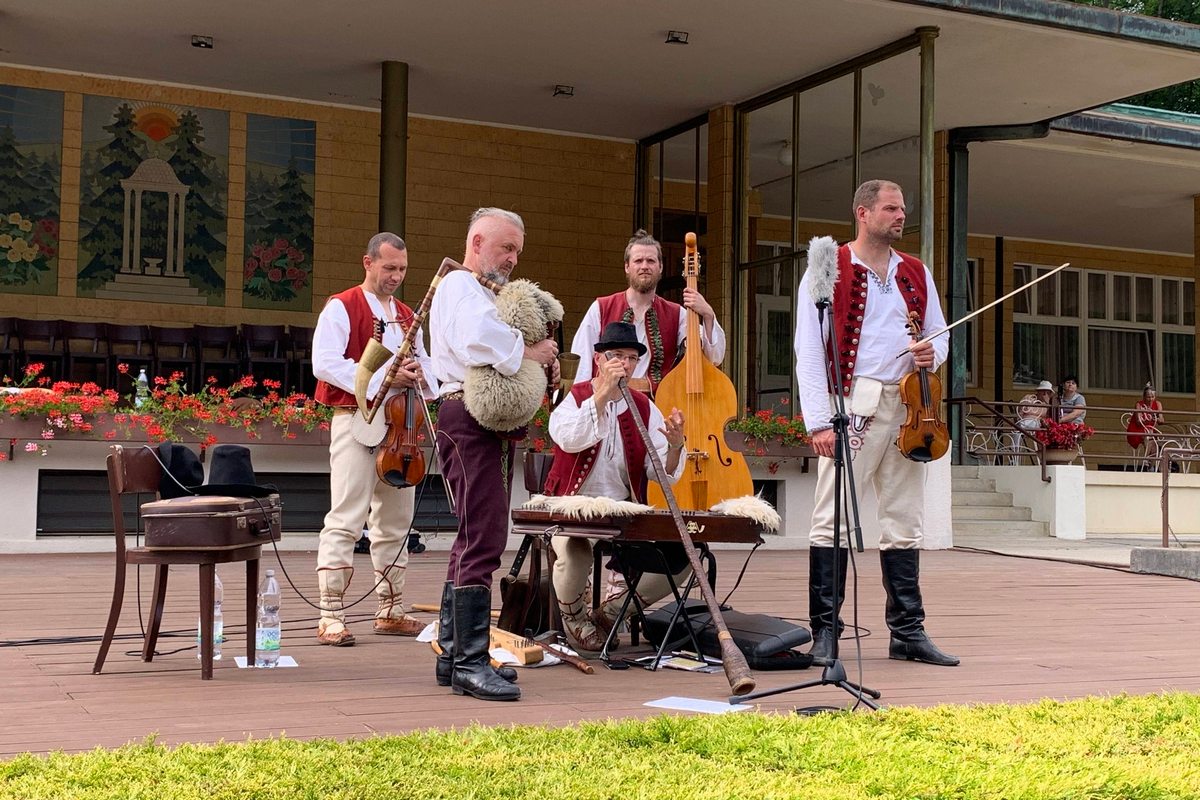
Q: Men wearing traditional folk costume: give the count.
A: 5